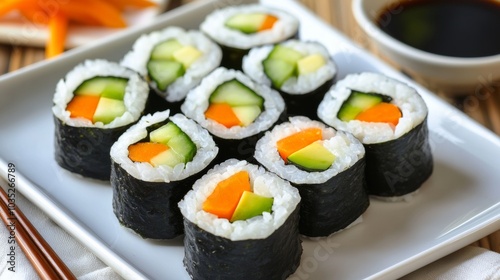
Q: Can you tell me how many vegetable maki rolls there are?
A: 9